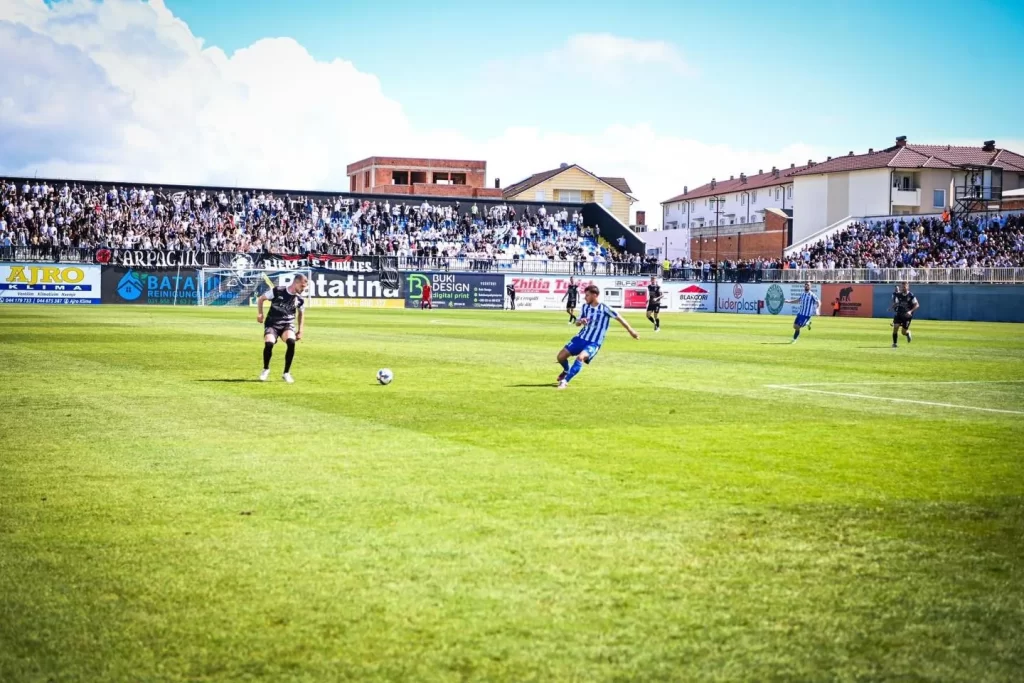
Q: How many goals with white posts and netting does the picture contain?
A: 1